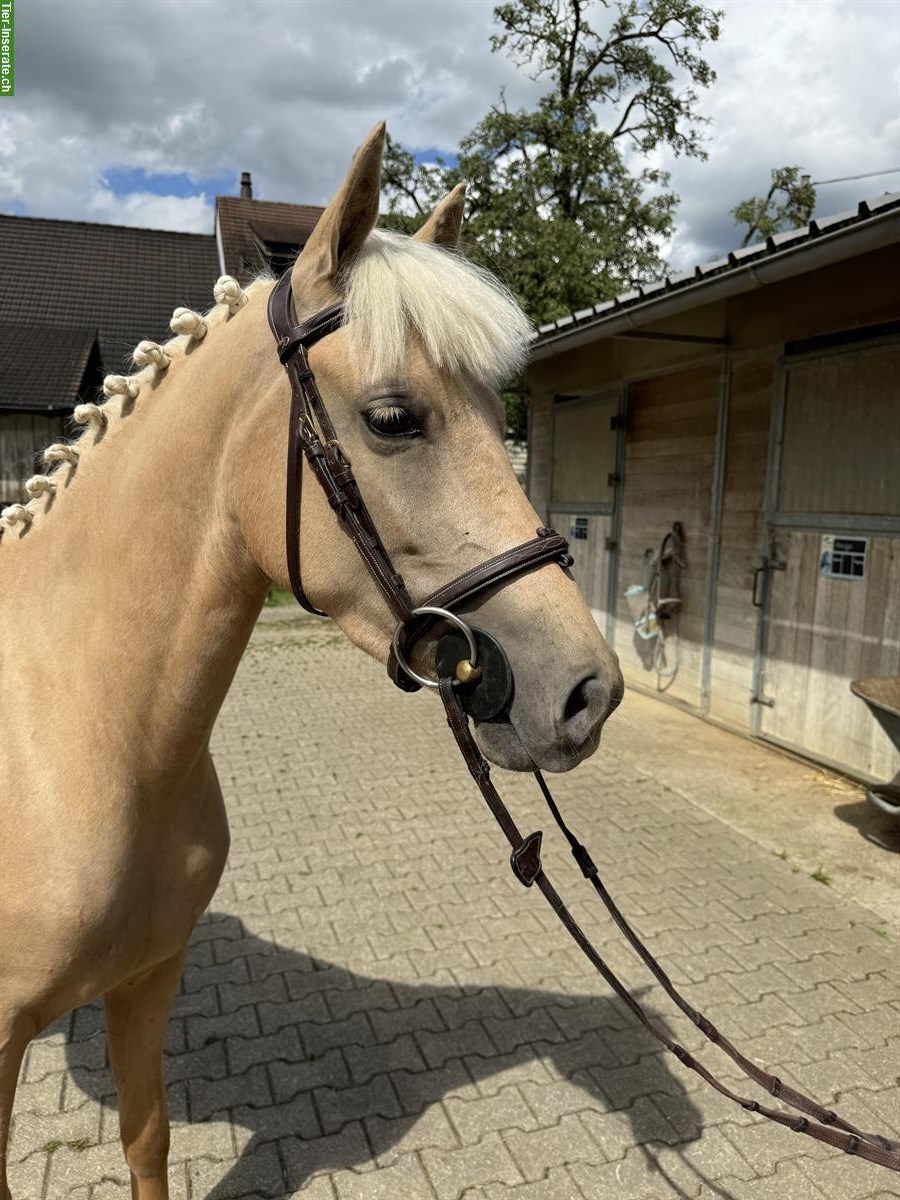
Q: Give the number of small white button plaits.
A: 8